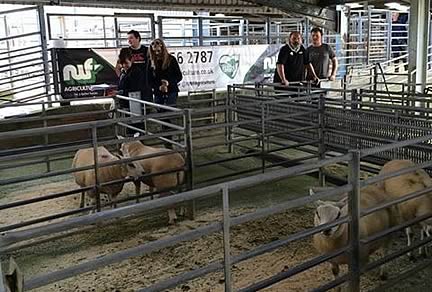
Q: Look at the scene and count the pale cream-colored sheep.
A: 4